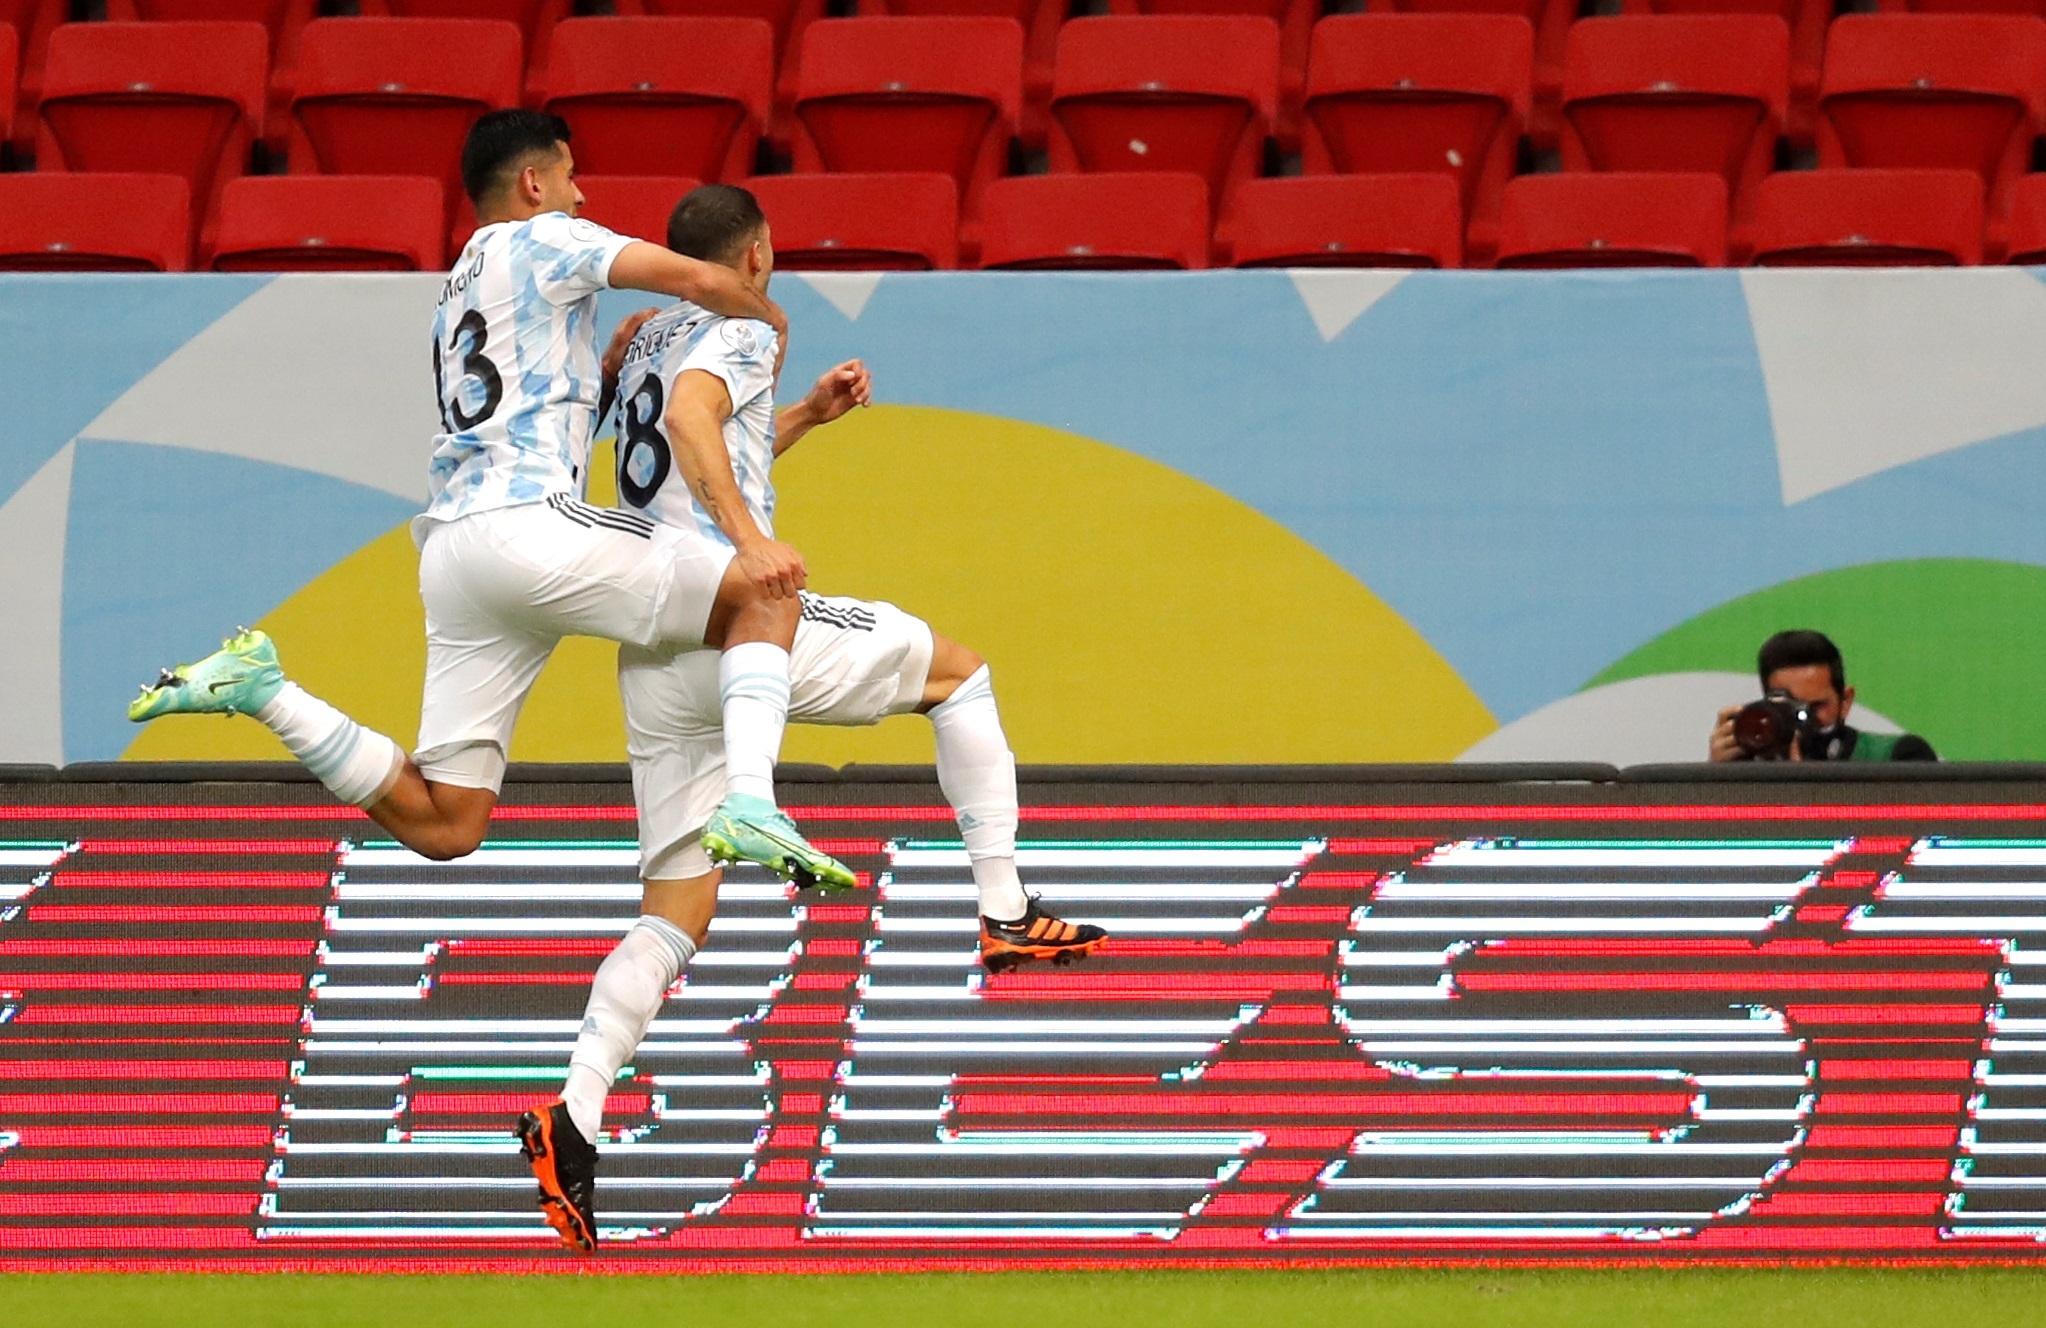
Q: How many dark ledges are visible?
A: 4